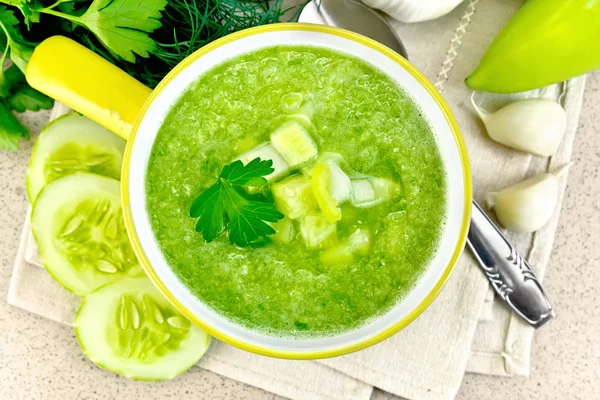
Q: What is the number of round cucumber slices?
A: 3